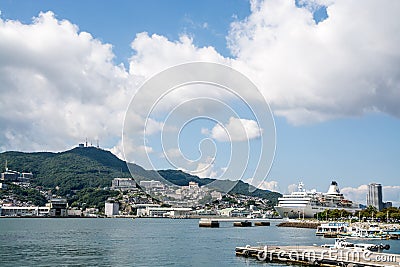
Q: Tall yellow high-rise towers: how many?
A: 0